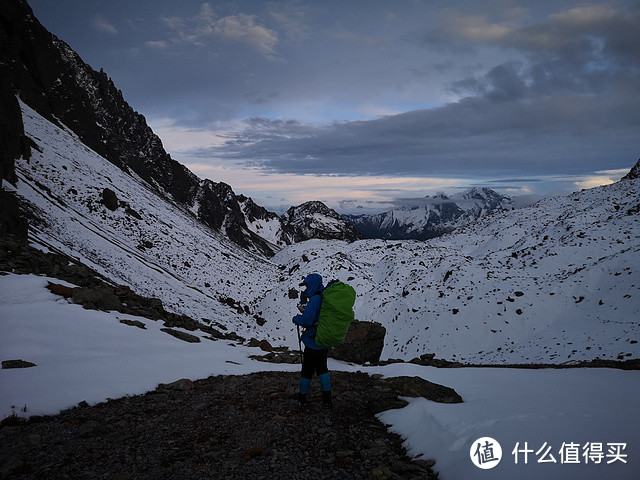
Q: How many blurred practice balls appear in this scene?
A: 0